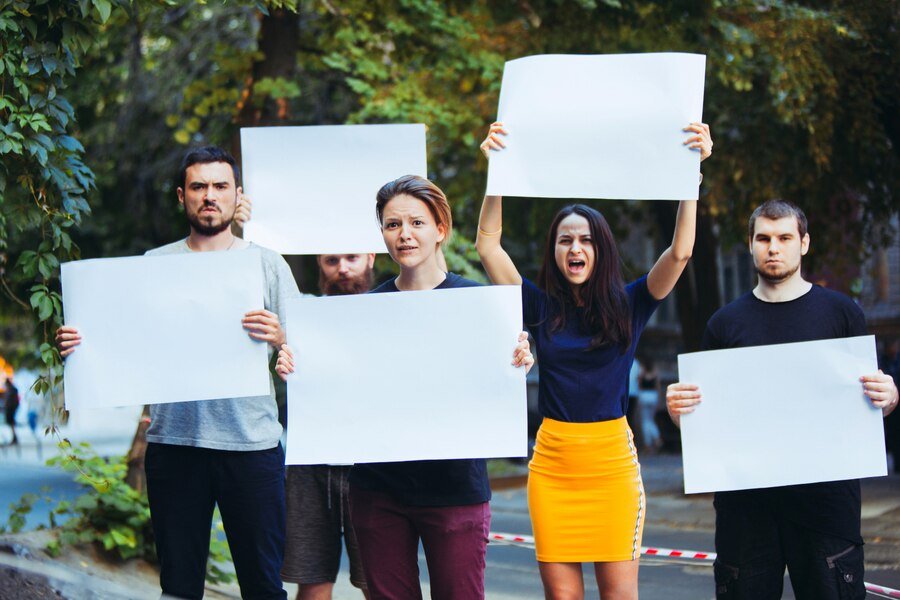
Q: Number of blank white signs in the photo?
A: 5